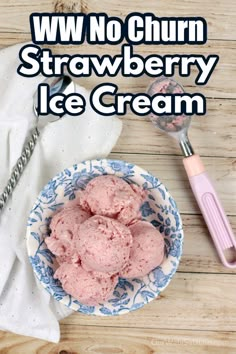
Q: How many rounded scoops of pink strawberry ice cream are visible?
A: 5